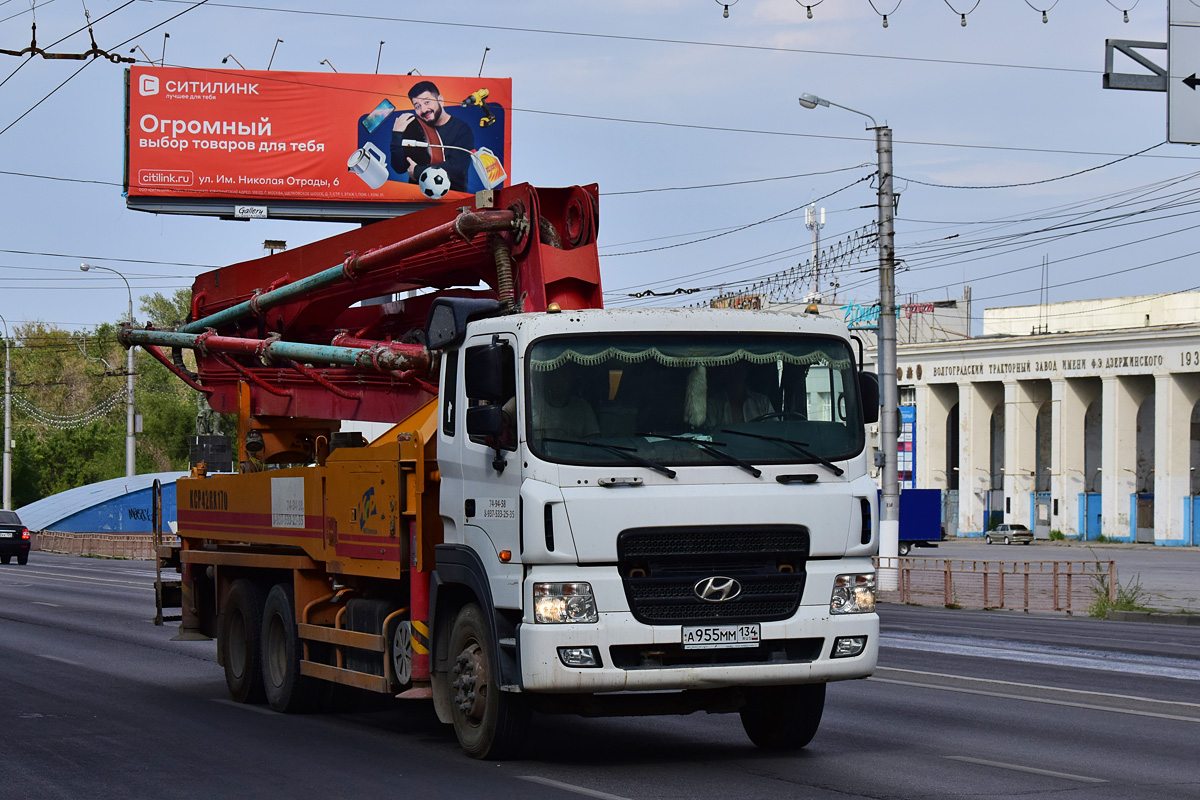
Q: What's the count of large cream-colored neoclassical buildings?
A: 1